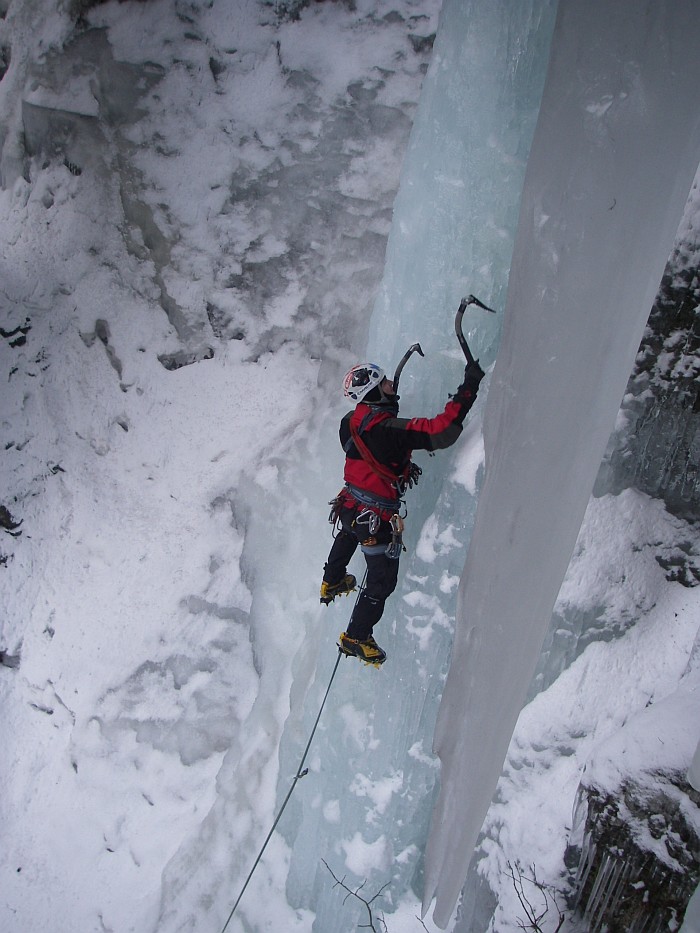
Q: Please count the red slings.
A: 1